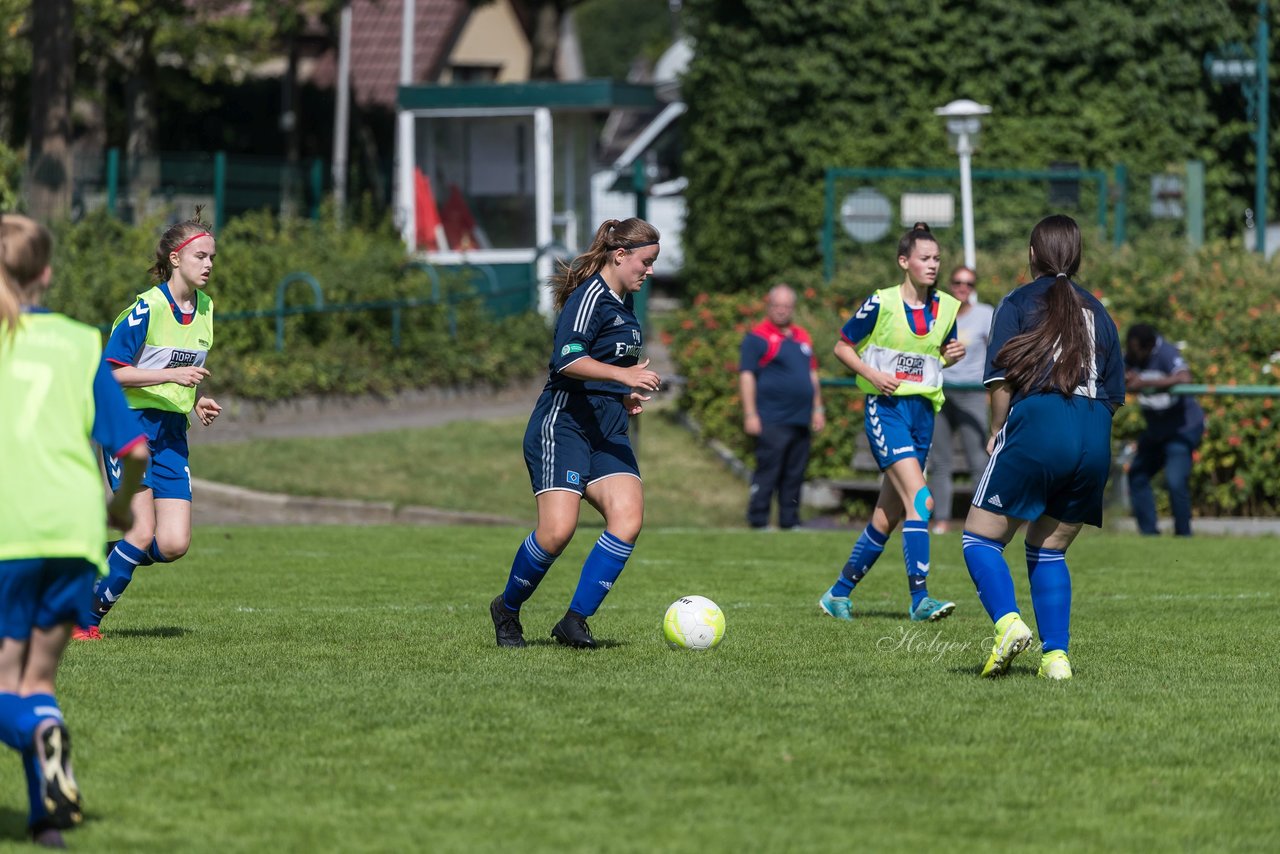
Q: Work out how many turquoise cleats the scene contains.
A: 2